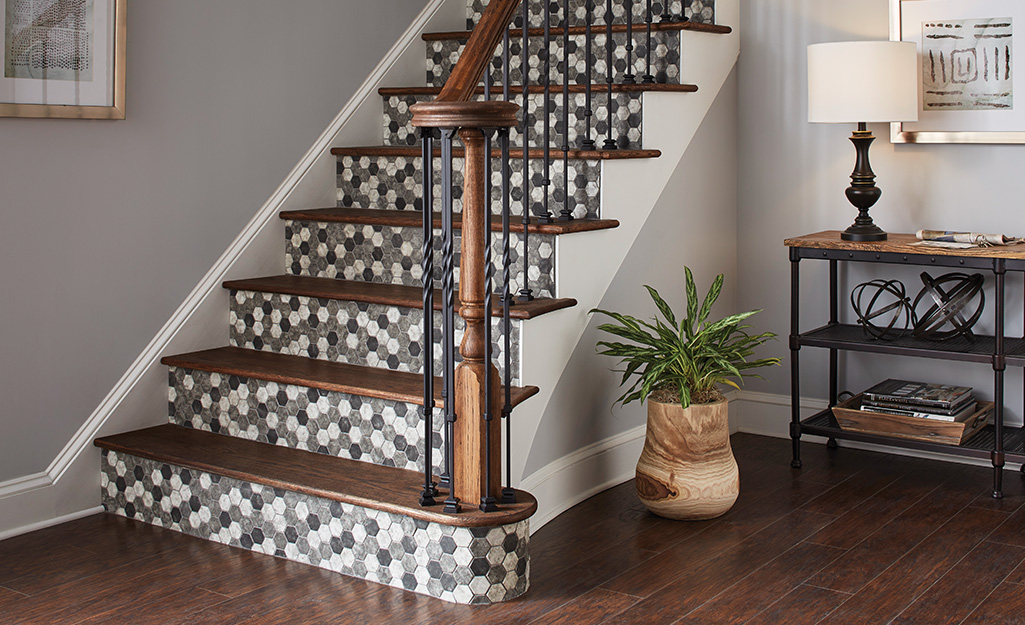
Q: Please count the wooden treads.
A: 7